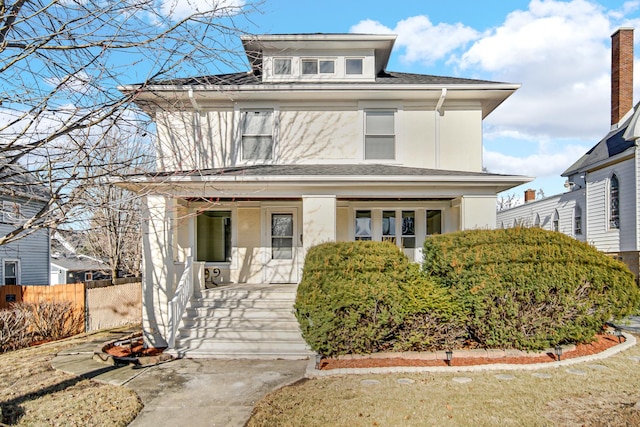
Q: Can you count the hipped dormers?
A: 1